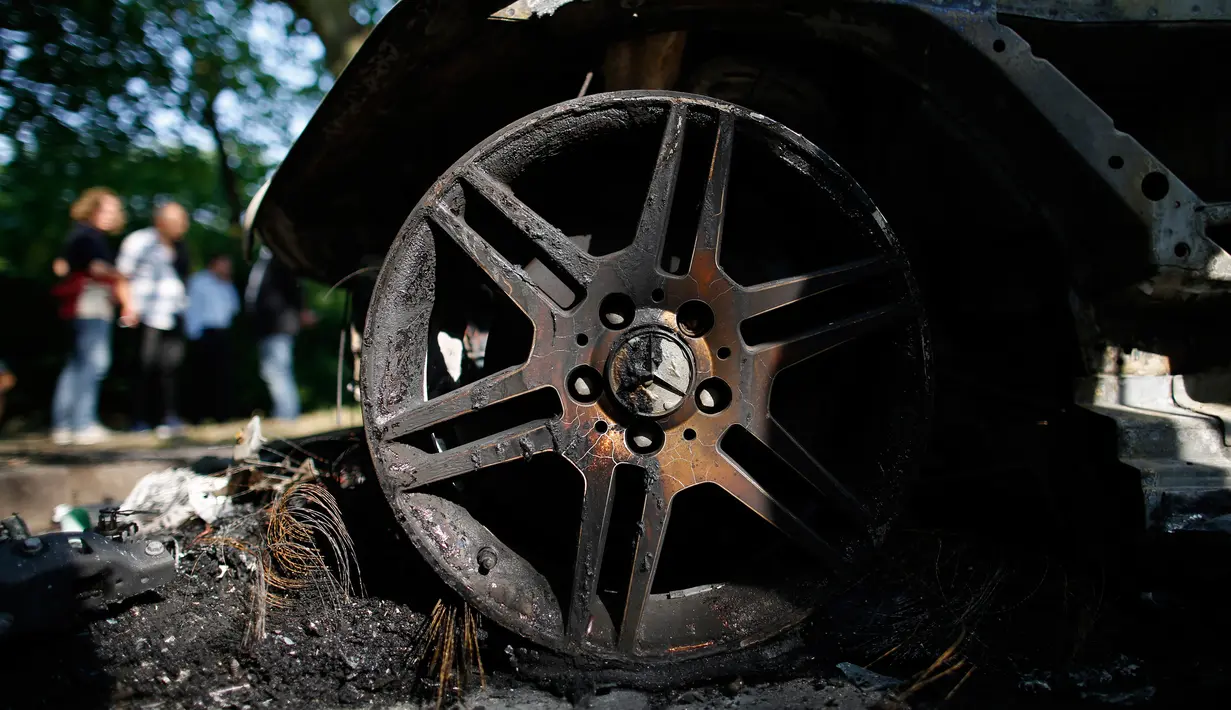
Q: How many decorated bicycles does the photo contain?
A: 0